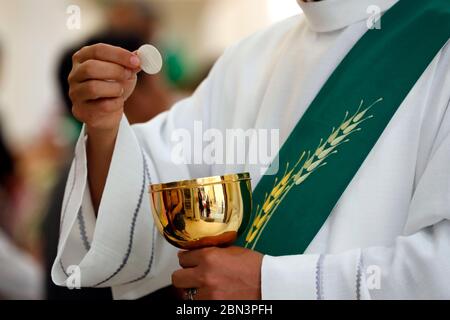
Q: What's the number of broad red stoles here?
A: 0